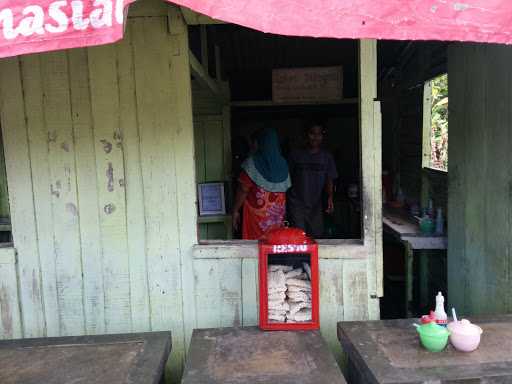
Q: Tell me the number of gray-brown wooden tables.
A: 3